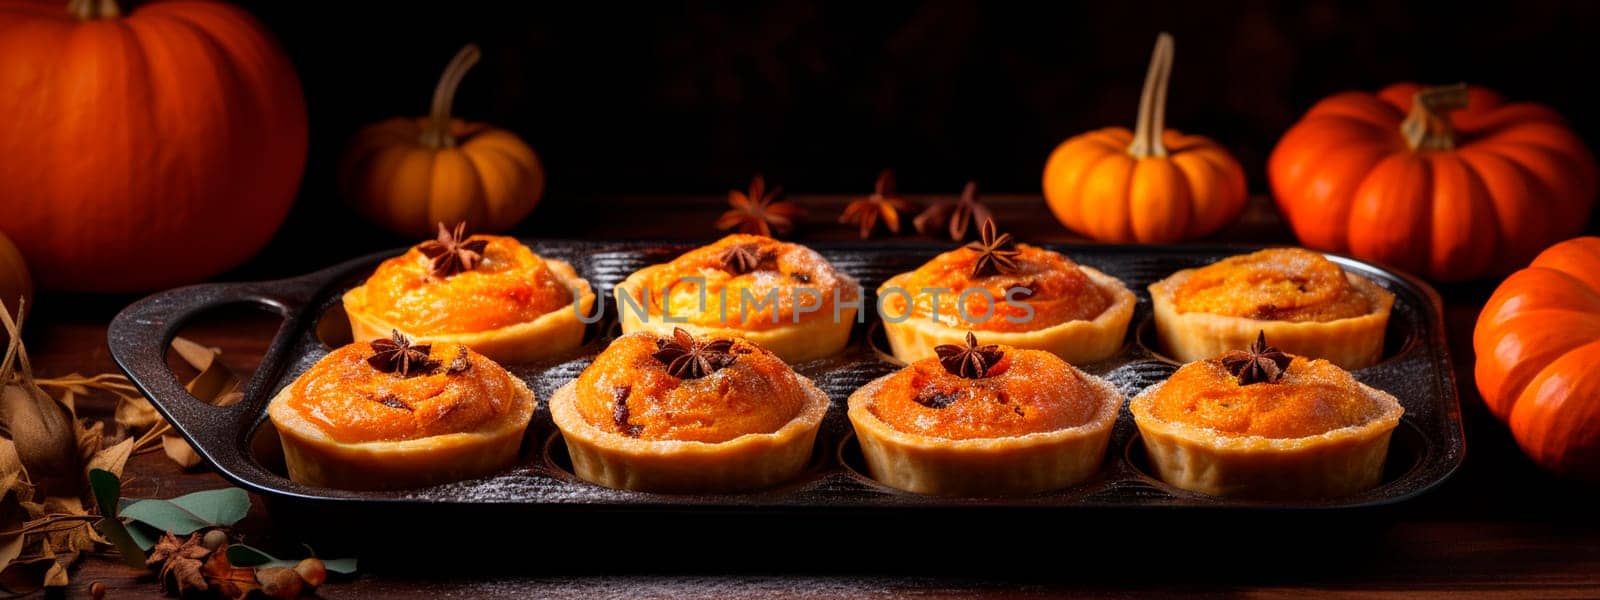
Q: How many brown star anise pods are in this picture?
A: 10